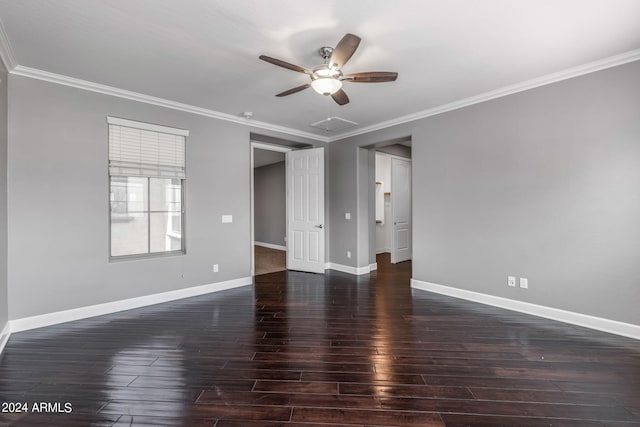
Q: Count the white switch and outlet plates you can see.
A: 6